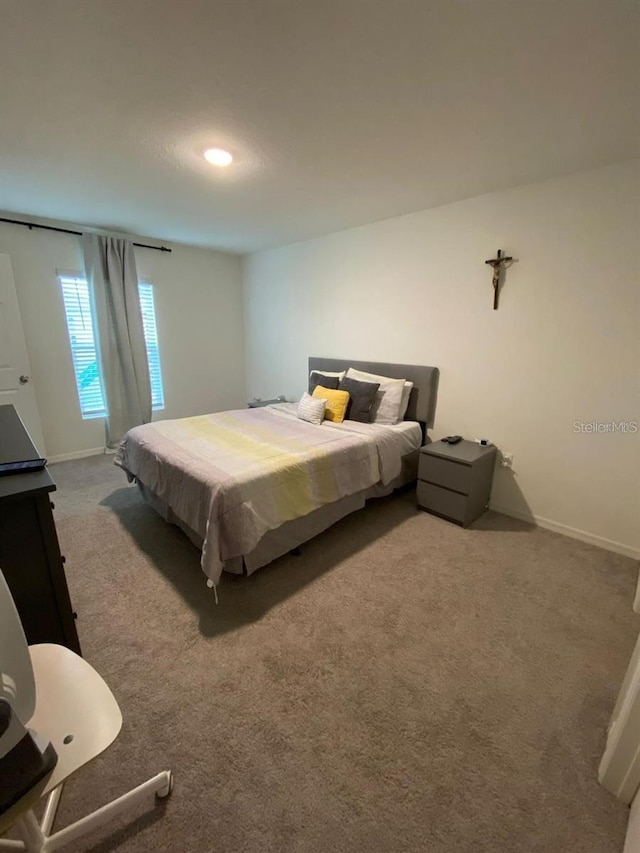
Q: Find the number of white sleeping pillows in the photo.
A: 3